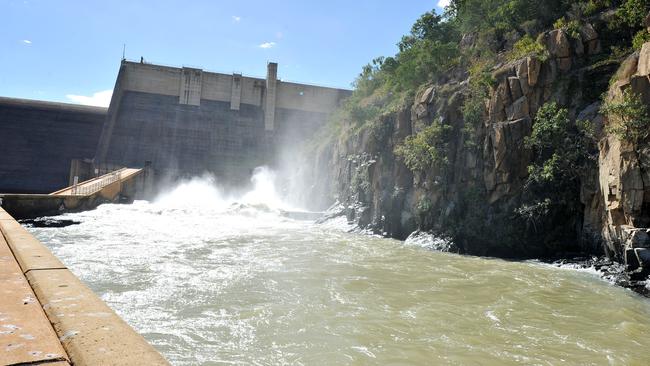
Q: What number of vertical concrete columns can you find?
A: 3